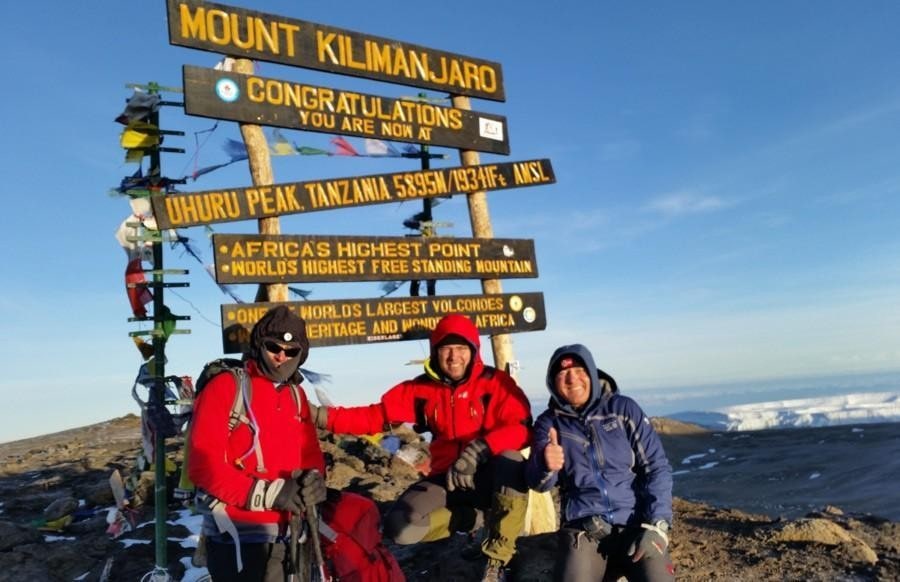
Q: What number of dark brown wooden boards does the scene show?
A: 5